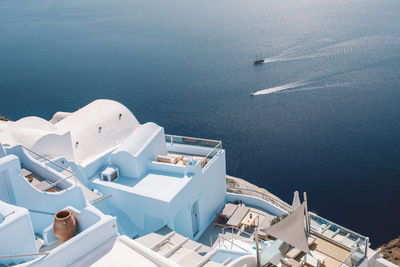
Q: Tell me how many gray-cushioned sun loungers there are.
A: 2